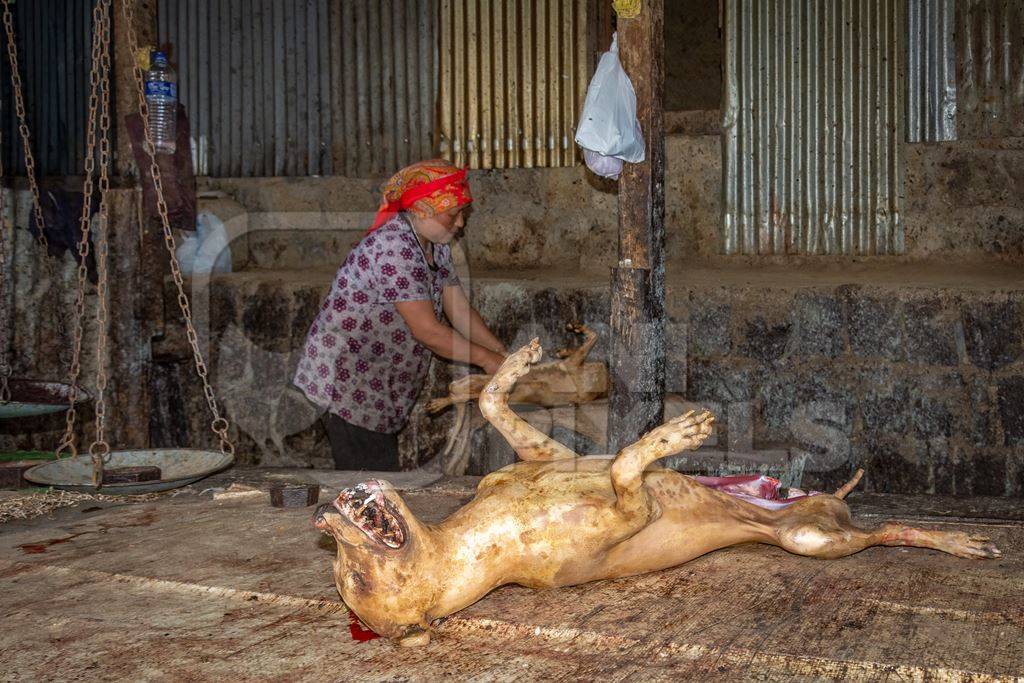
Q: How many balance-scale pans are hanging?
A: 2